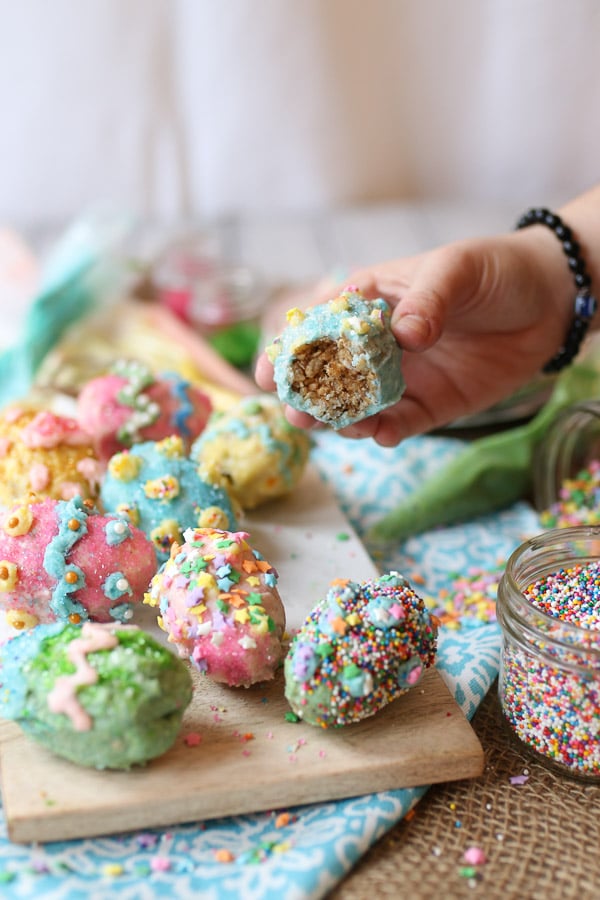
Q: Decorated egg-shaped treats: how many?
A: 9